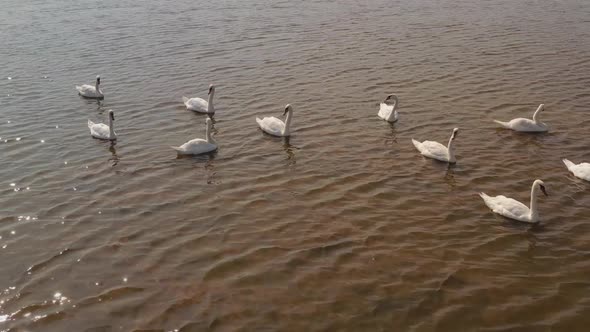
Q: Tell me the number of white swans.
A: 10